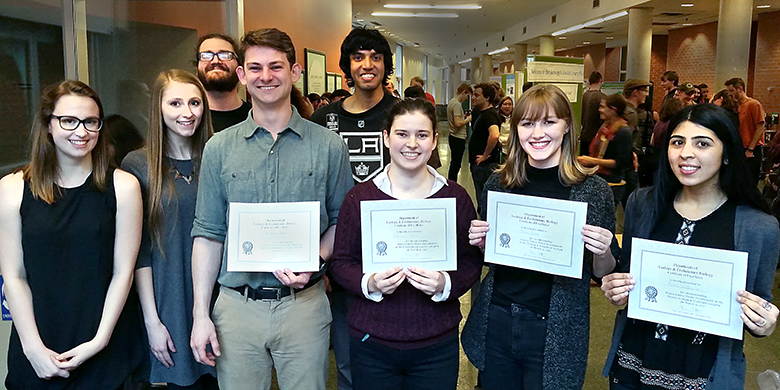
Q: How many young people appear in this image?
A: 8